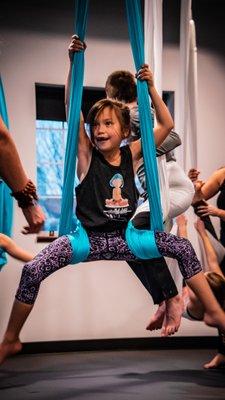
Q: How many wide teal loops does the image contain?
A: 2